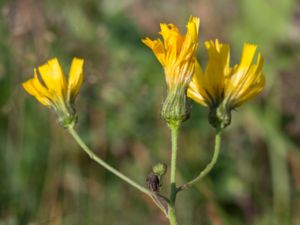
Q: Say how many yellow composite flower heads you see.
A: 3